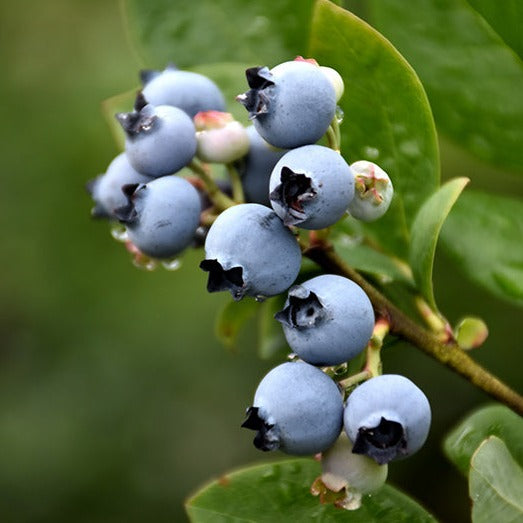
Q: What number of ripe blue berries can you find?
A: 11